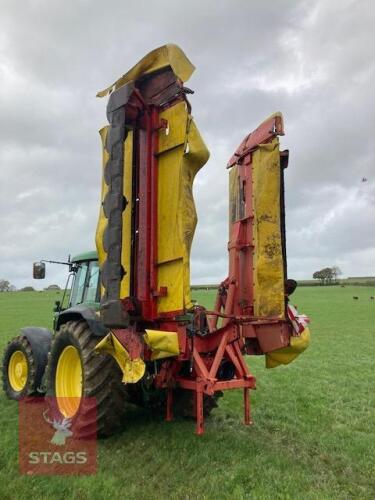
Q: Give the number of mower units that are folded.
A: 2